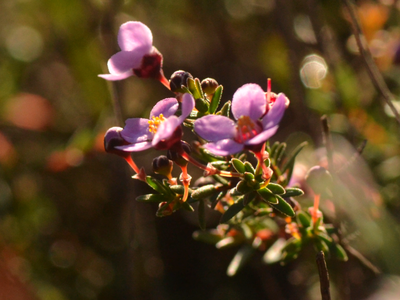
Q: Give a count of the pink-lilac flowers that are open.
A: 3